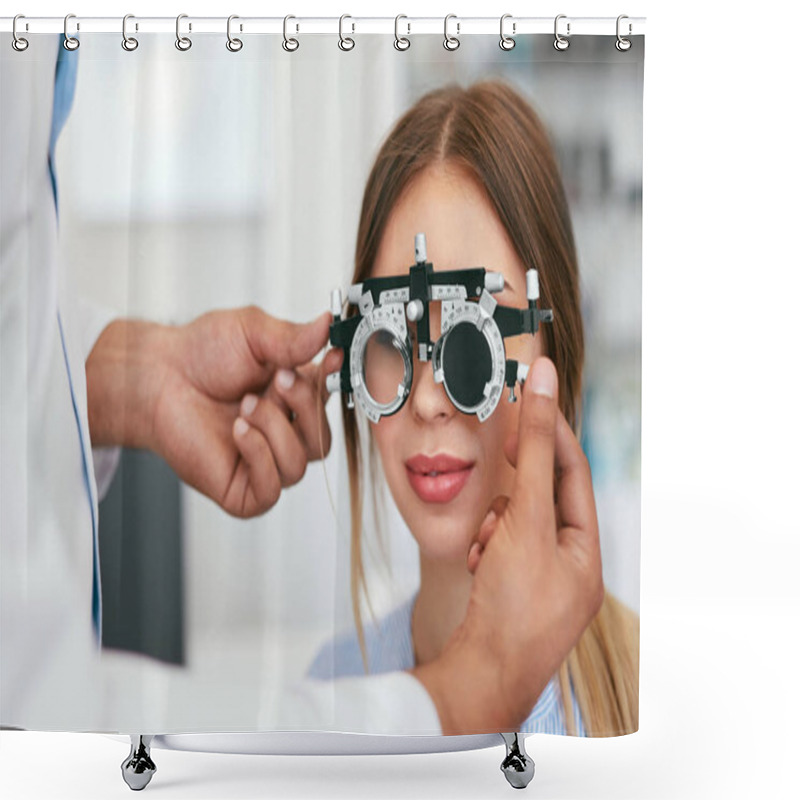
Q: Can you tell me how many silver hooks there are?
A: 12